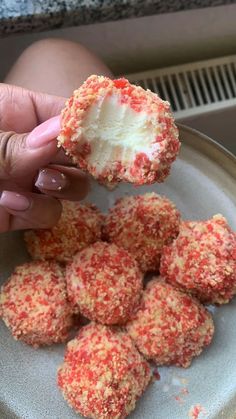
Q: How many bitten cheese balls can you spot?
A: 1